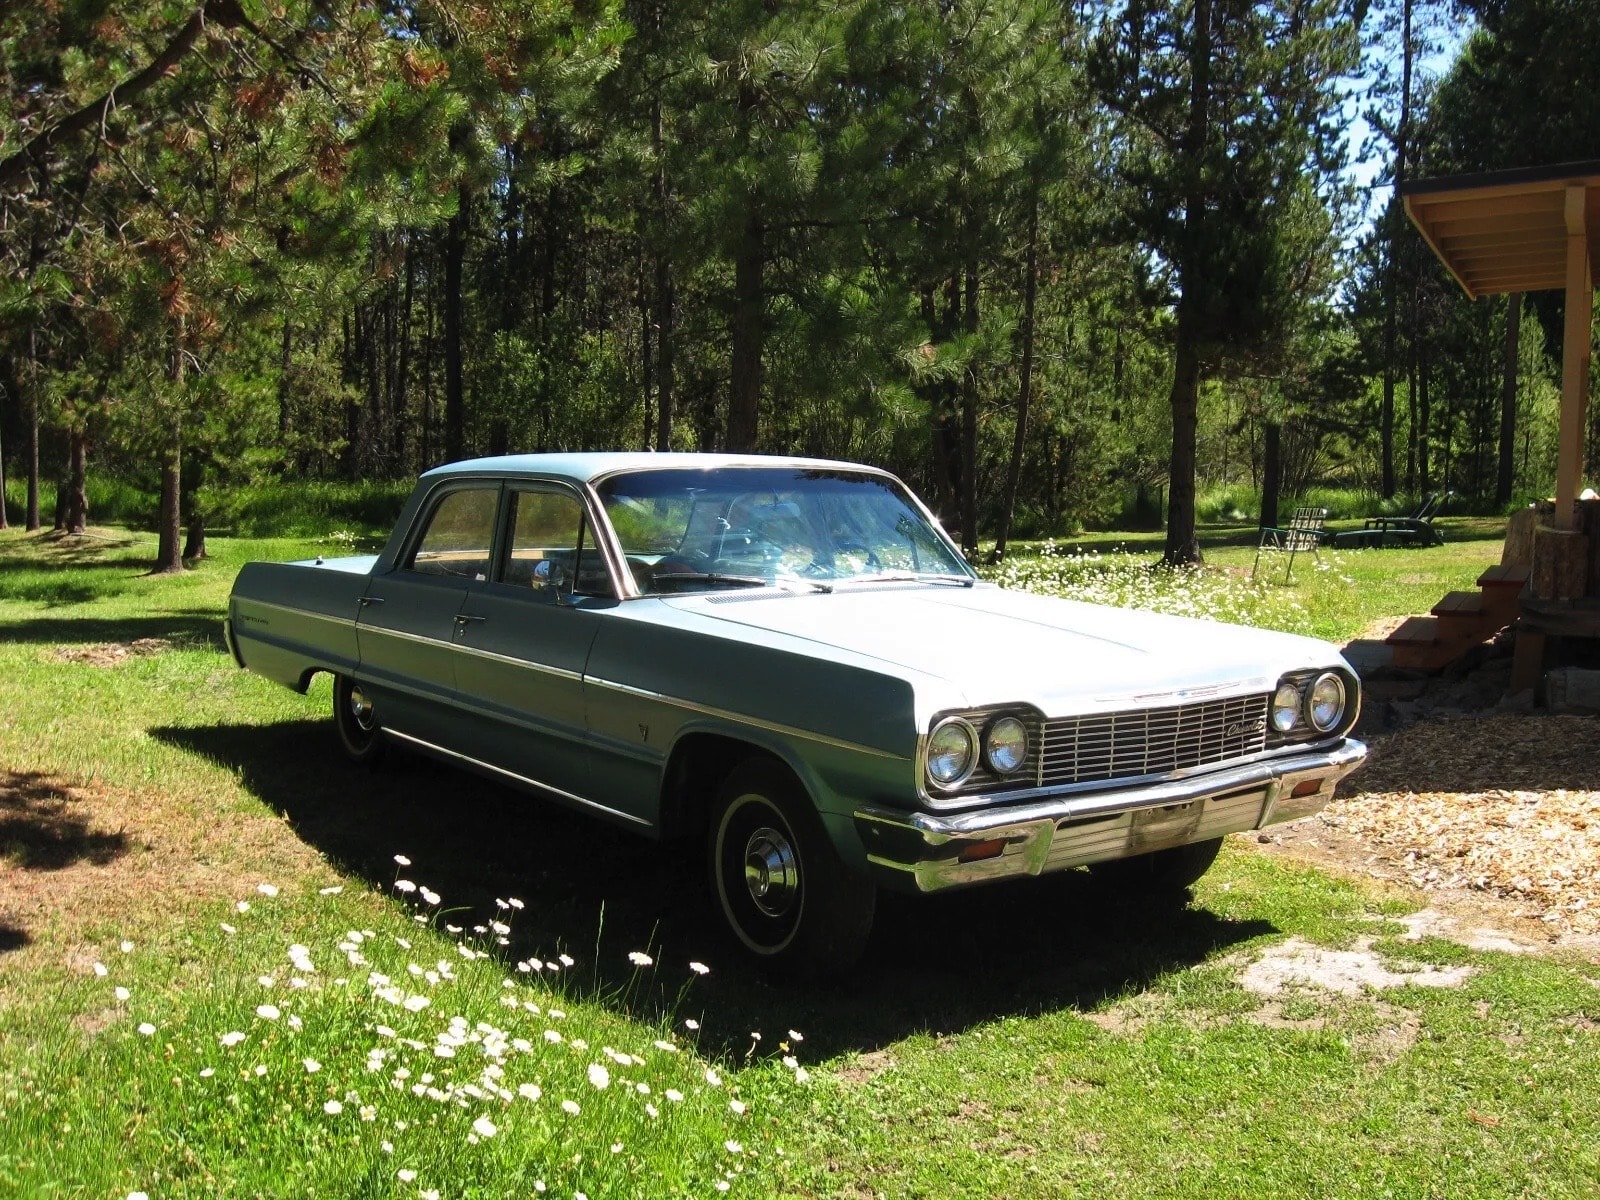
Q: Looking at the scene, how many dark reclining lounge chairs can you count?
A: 2